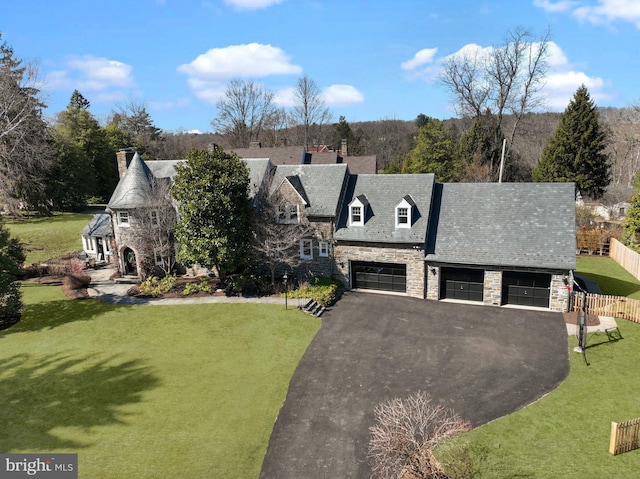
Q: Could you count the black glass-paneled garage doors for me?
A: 3